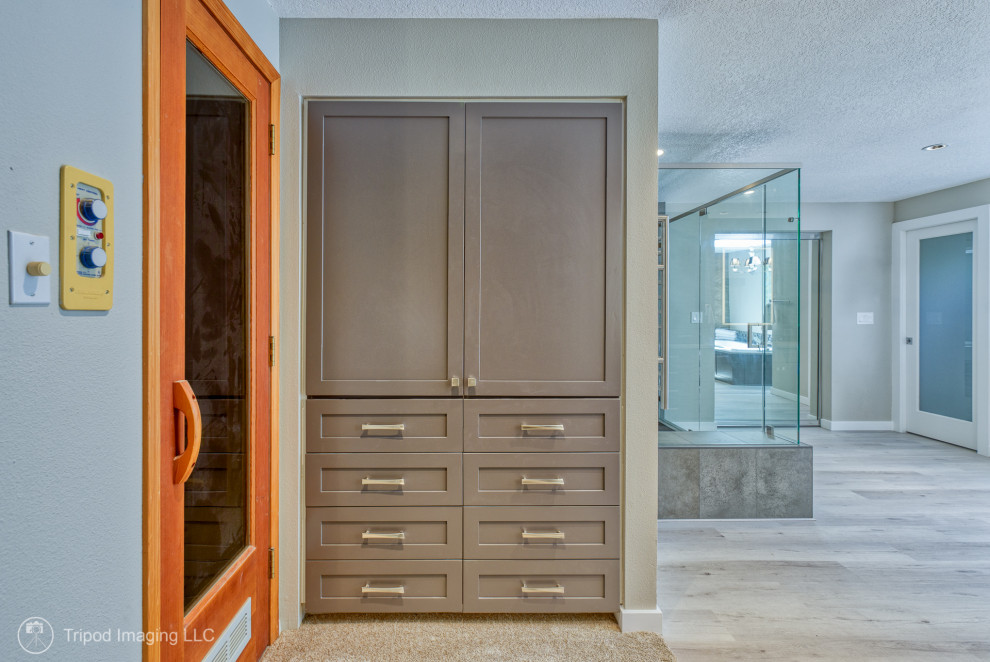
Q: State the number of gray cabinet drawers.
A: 8